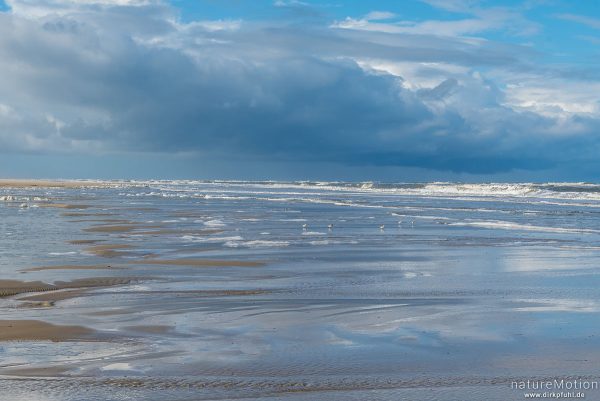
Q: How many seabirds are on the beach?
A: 5